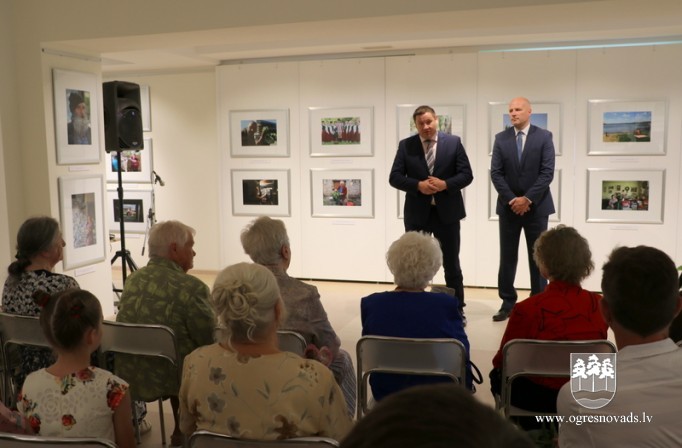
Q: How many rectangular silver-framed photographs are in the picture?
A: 15